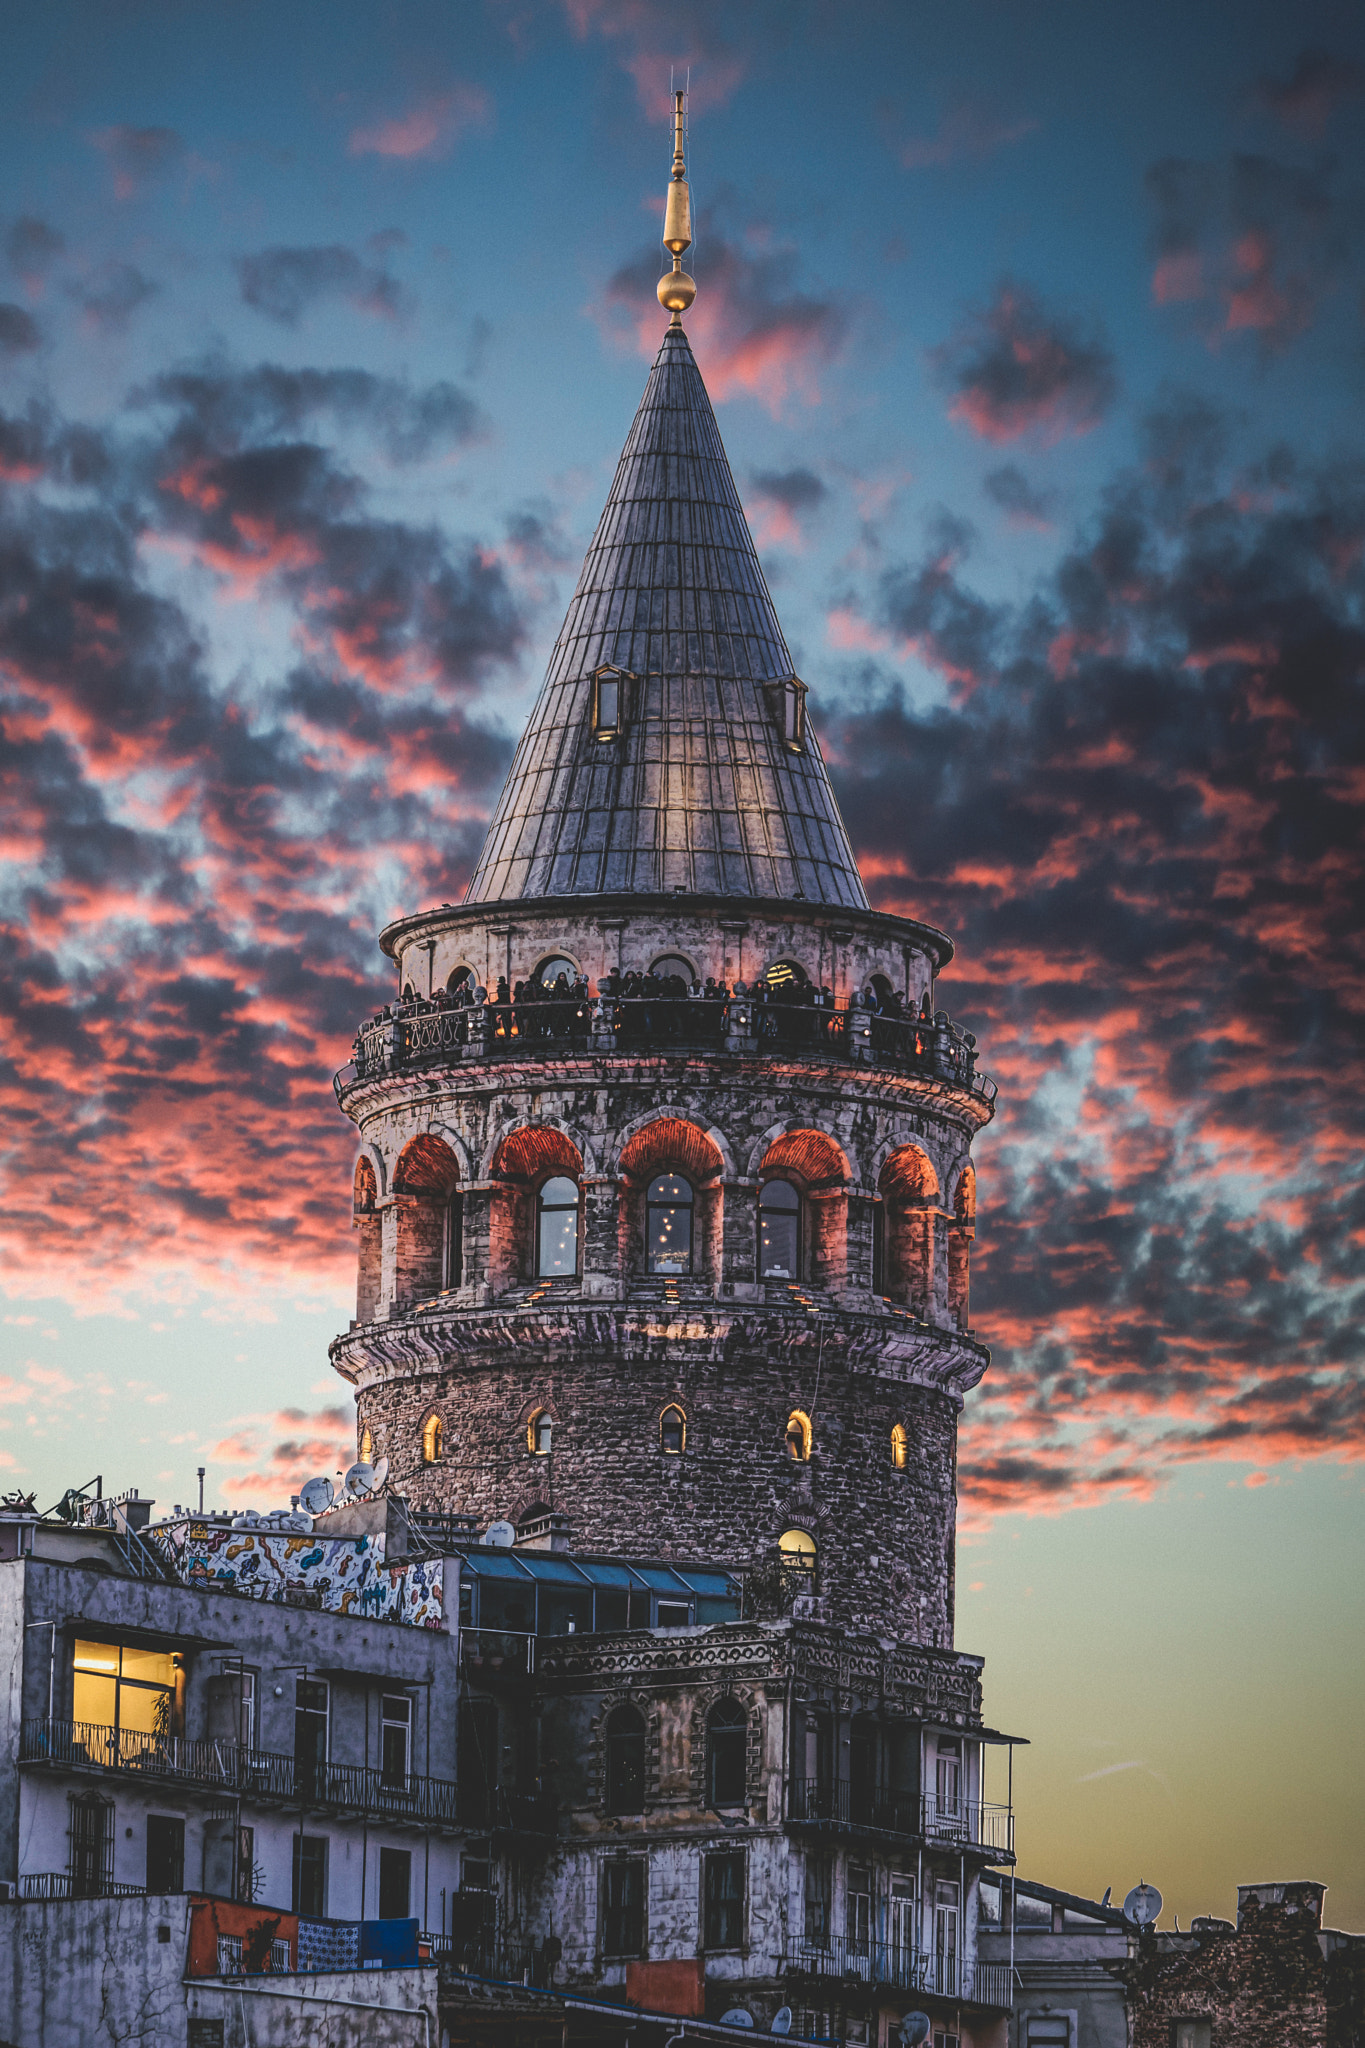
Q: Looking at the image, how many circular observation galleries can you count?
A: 1